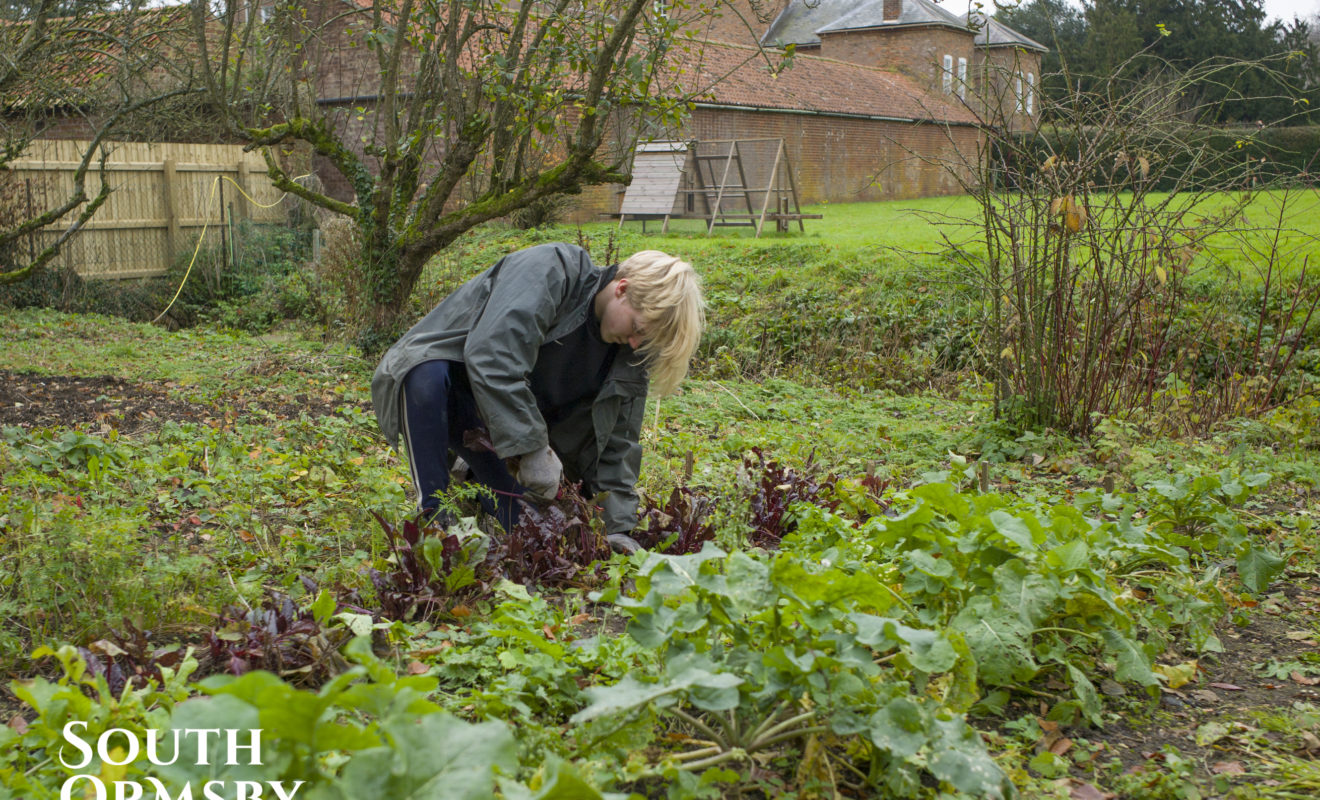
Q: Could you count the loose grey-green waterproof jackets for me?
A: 1